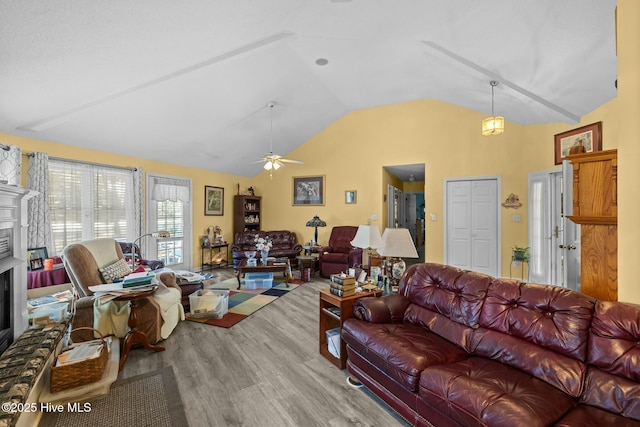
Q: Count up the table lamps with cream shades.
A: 2